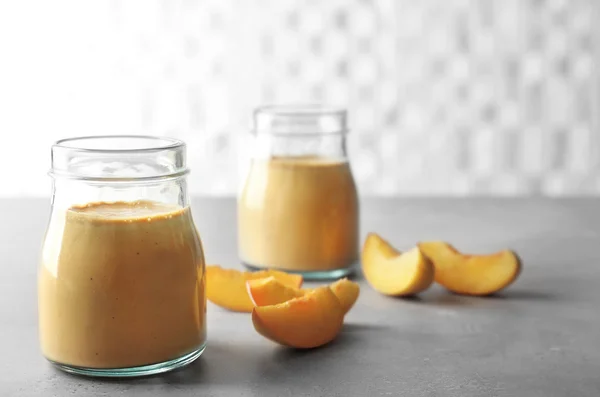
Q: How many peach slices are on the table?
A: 5